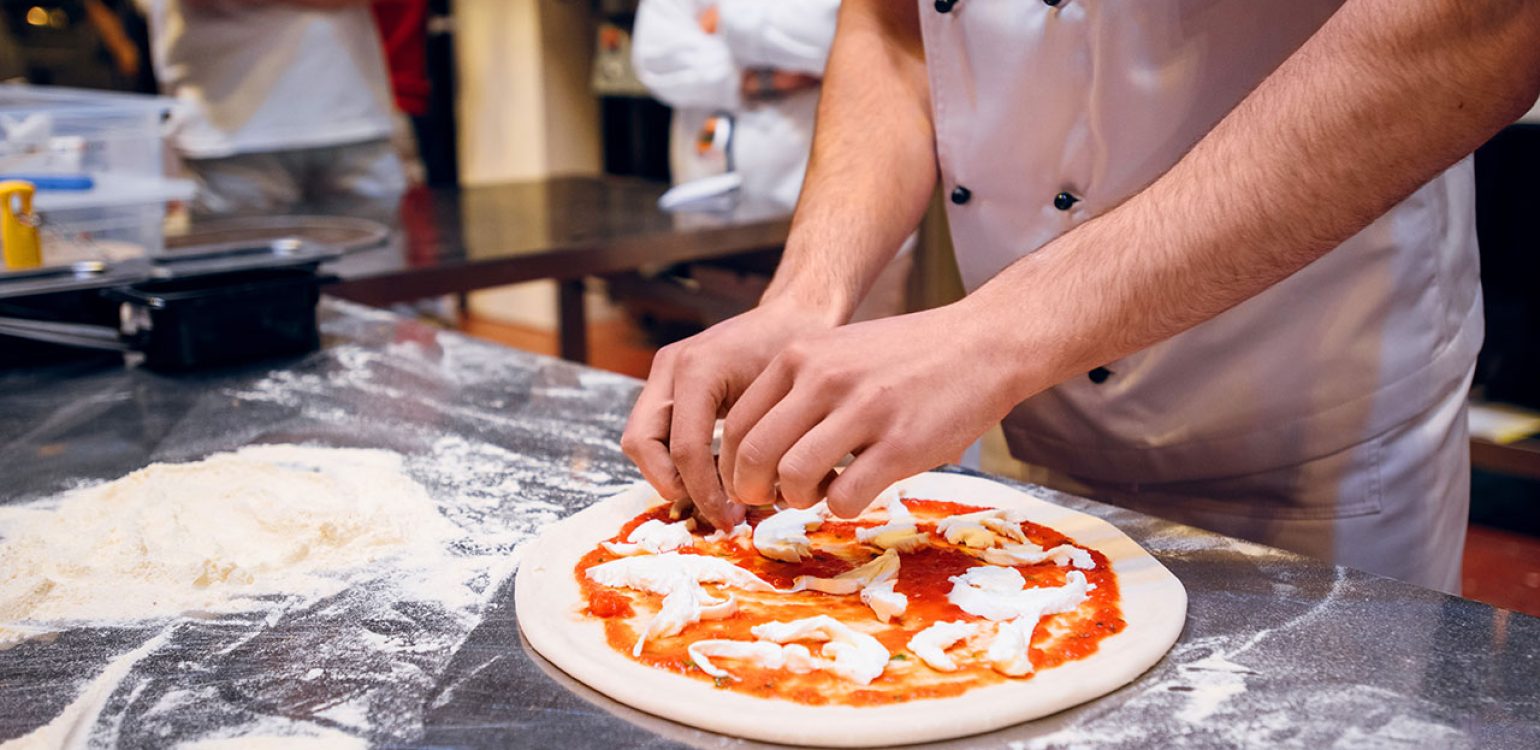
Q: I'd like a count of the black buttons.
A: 5